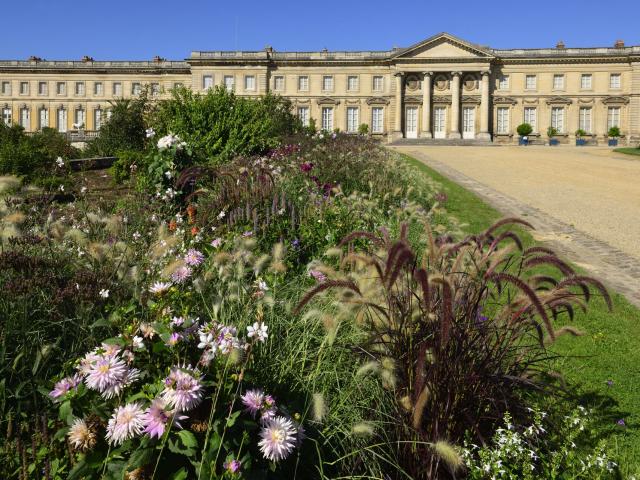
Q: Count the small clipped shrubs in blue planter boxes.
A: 4